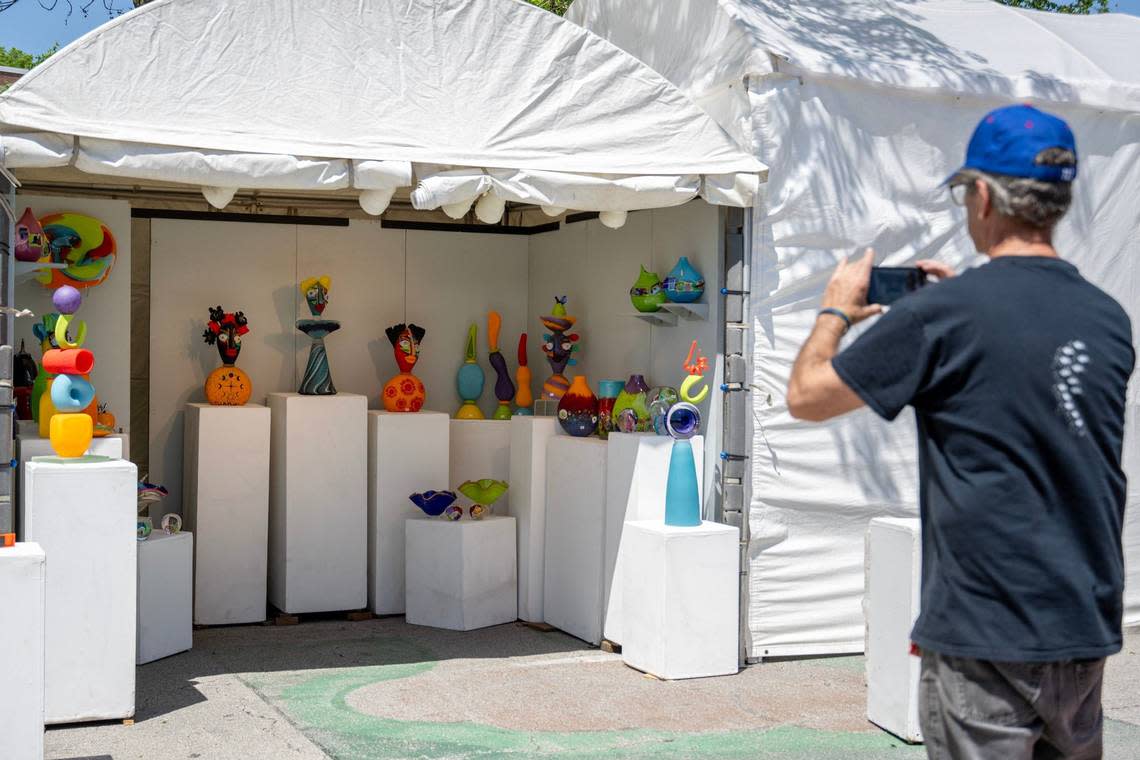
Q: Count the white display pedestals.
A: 14